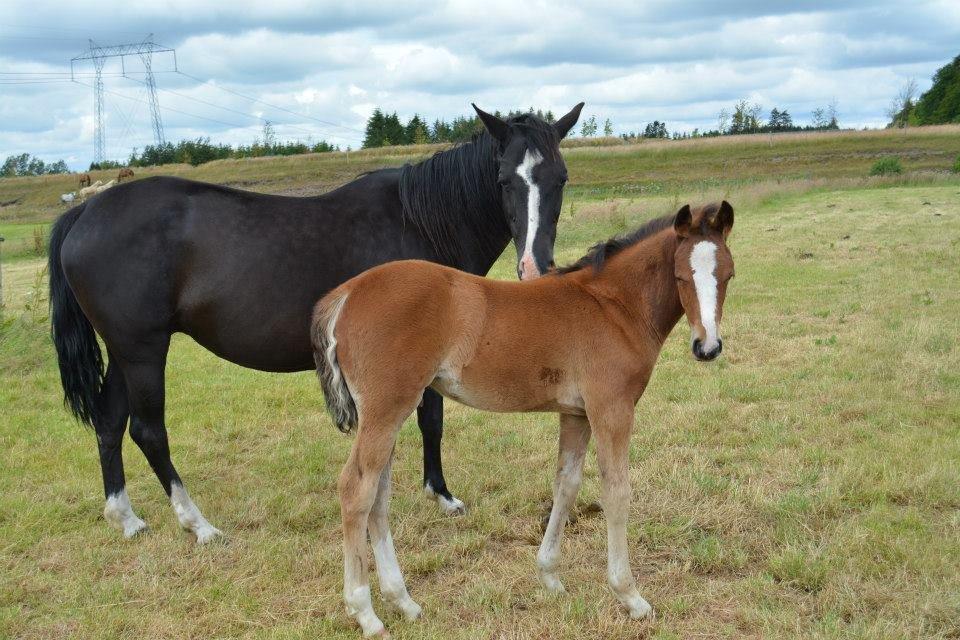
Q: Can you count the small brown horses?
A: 1